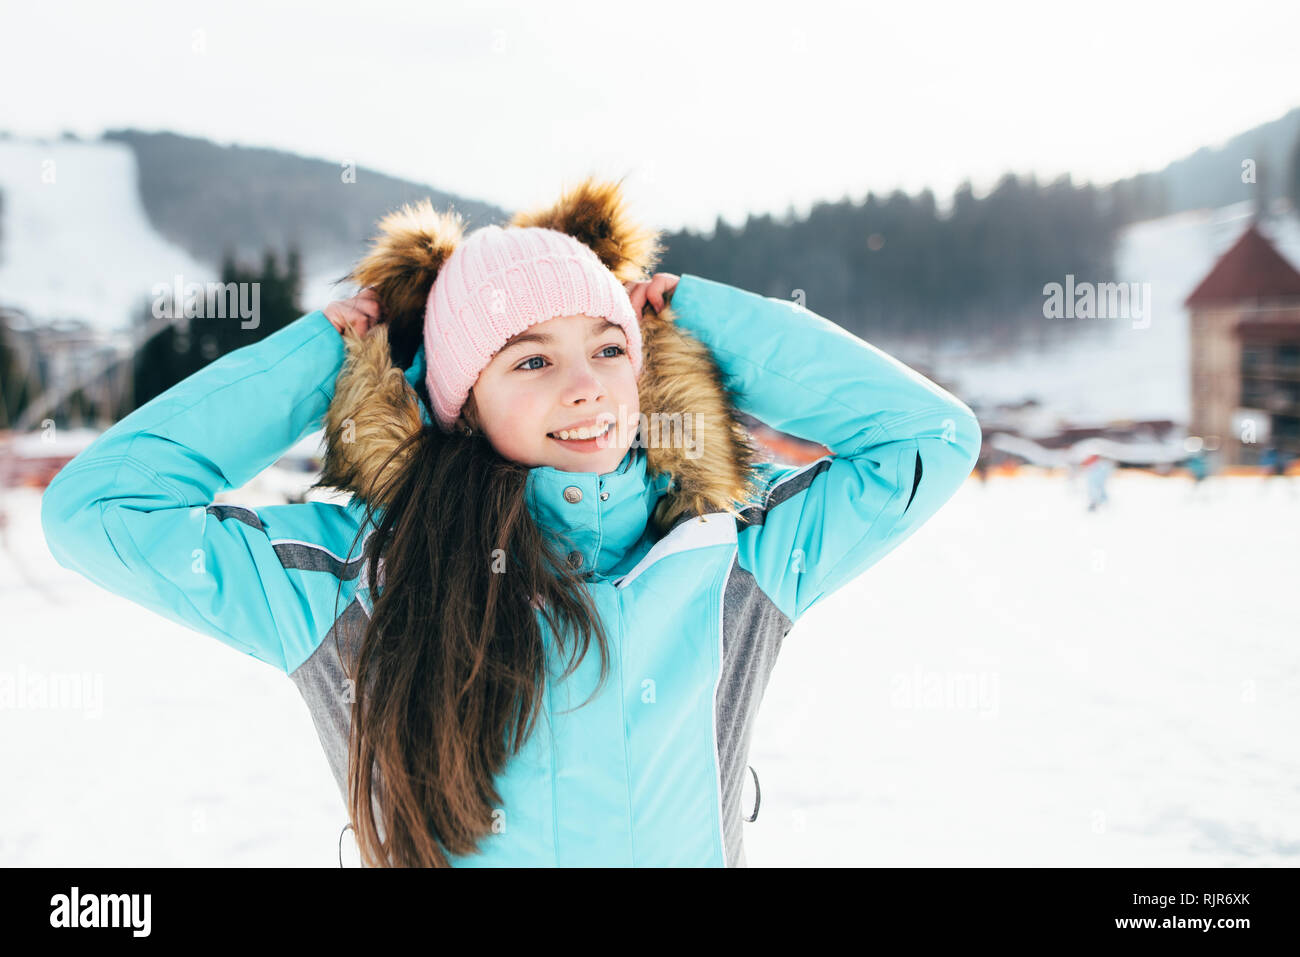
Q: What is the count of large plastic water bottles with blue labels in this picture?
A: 0